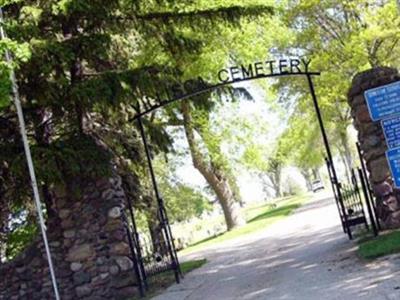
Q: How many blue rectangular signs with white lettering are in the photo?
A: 3